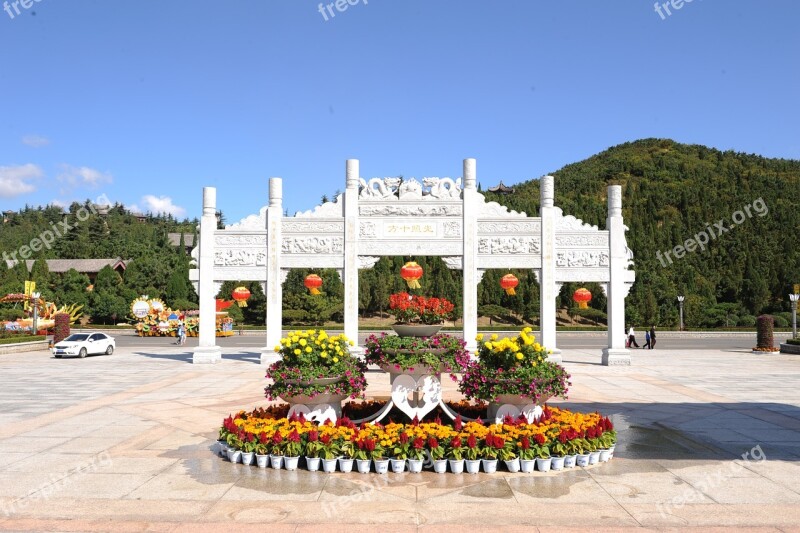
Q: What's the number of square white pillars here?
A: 6